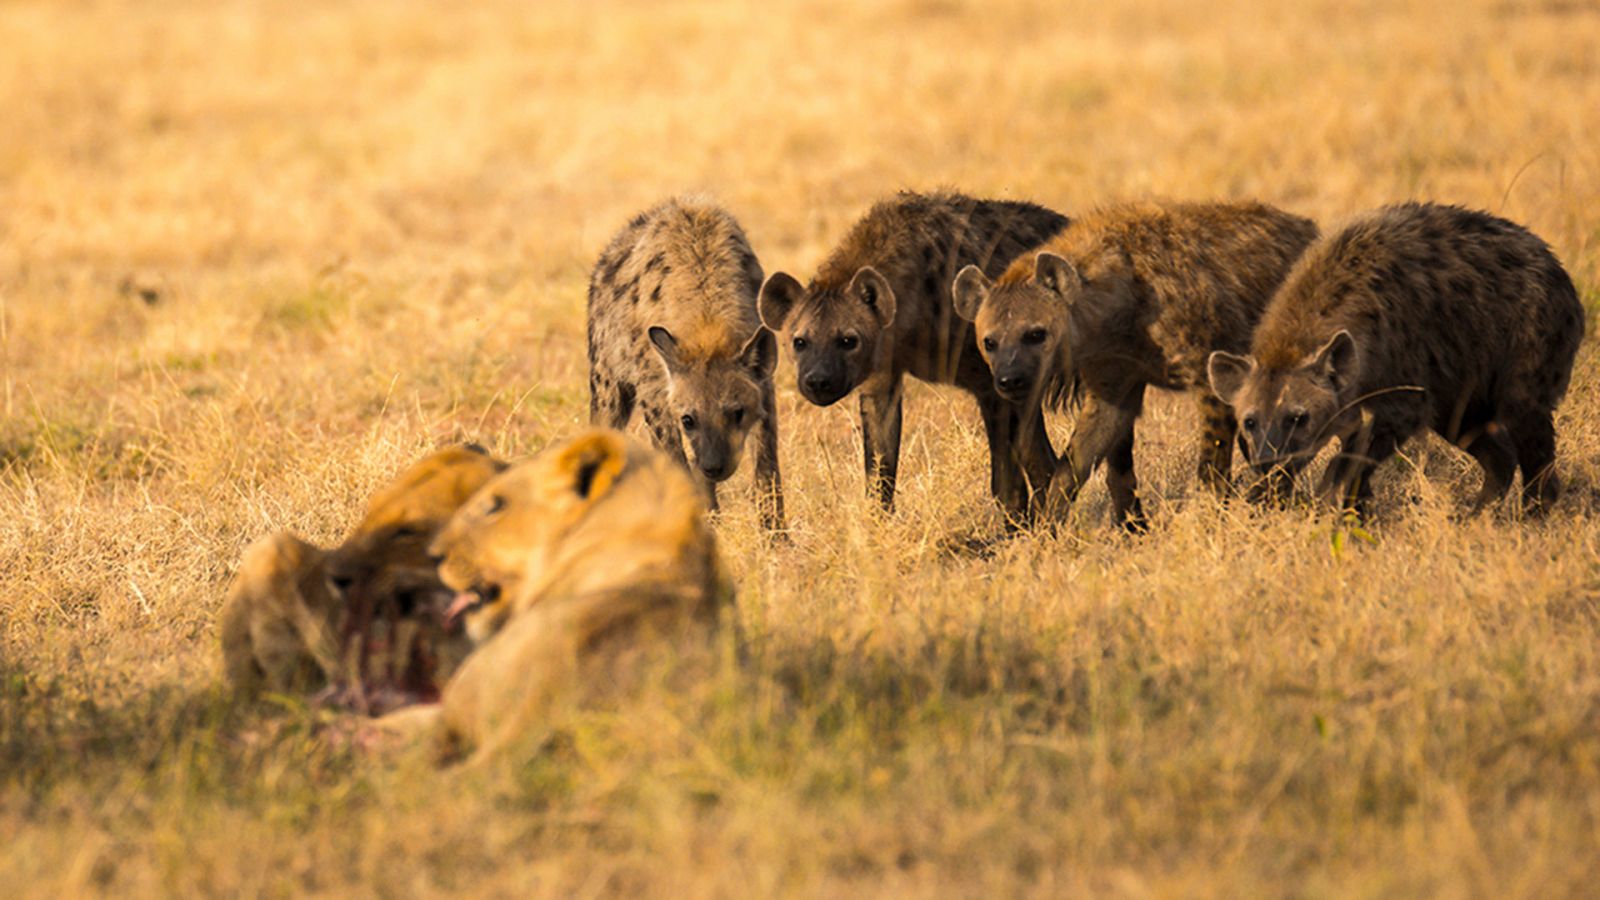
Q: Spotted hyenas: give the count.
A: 4